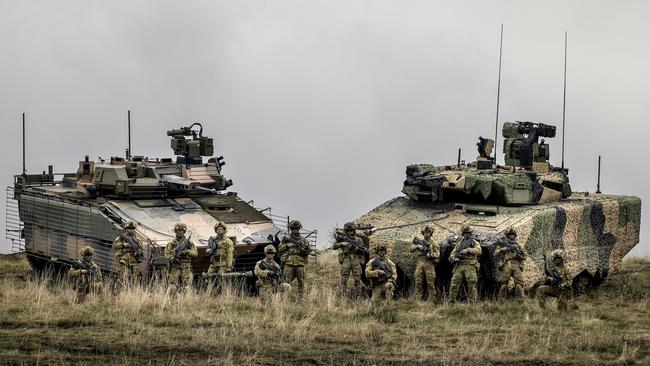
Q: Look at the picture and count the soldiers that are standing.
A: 8